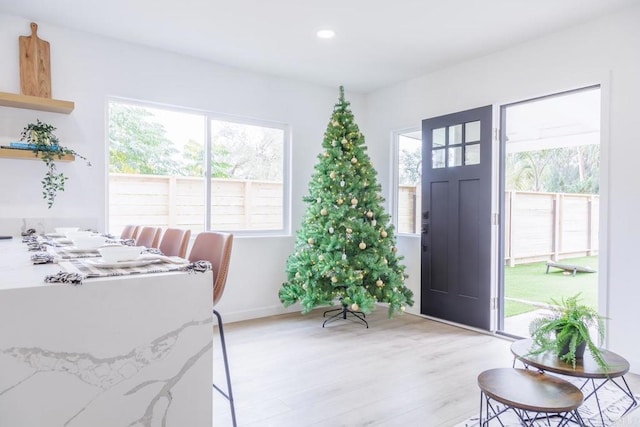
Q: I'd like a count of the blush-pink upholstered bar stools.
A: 4